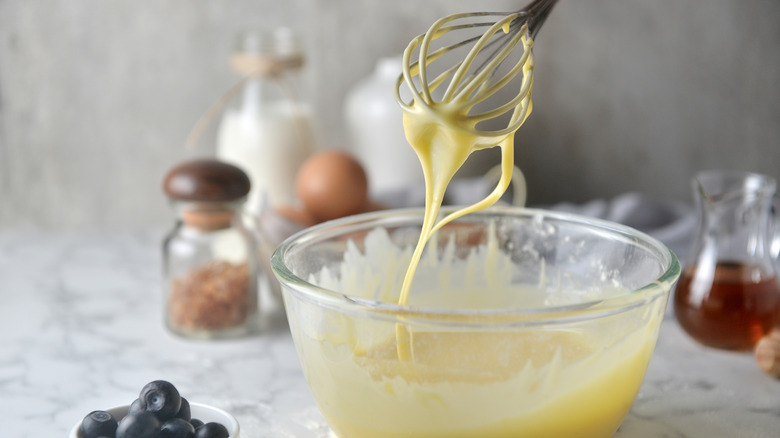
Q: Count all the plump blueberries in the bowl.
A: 8